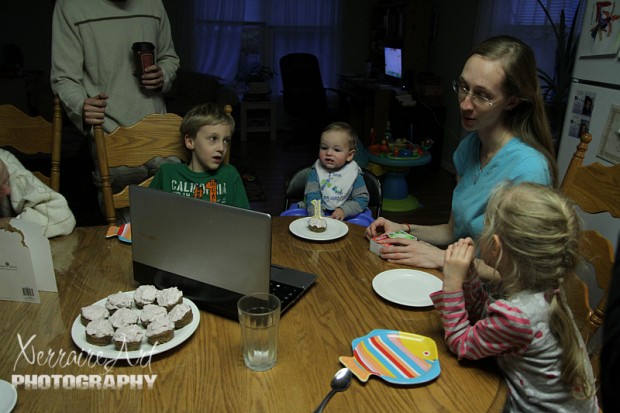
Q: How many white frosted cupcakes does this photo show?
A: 11